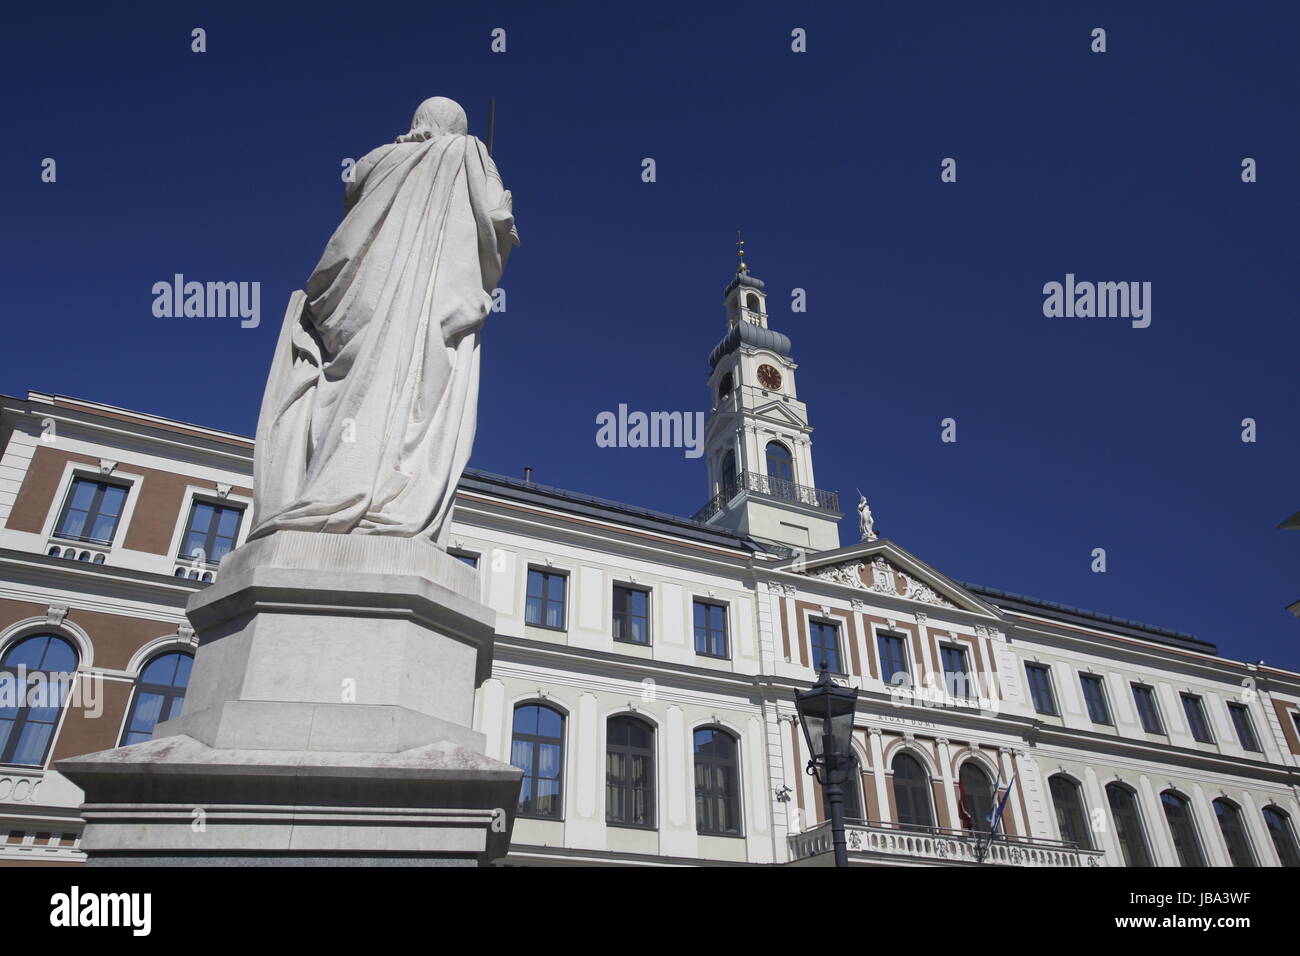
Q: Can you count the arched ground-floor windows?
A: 13